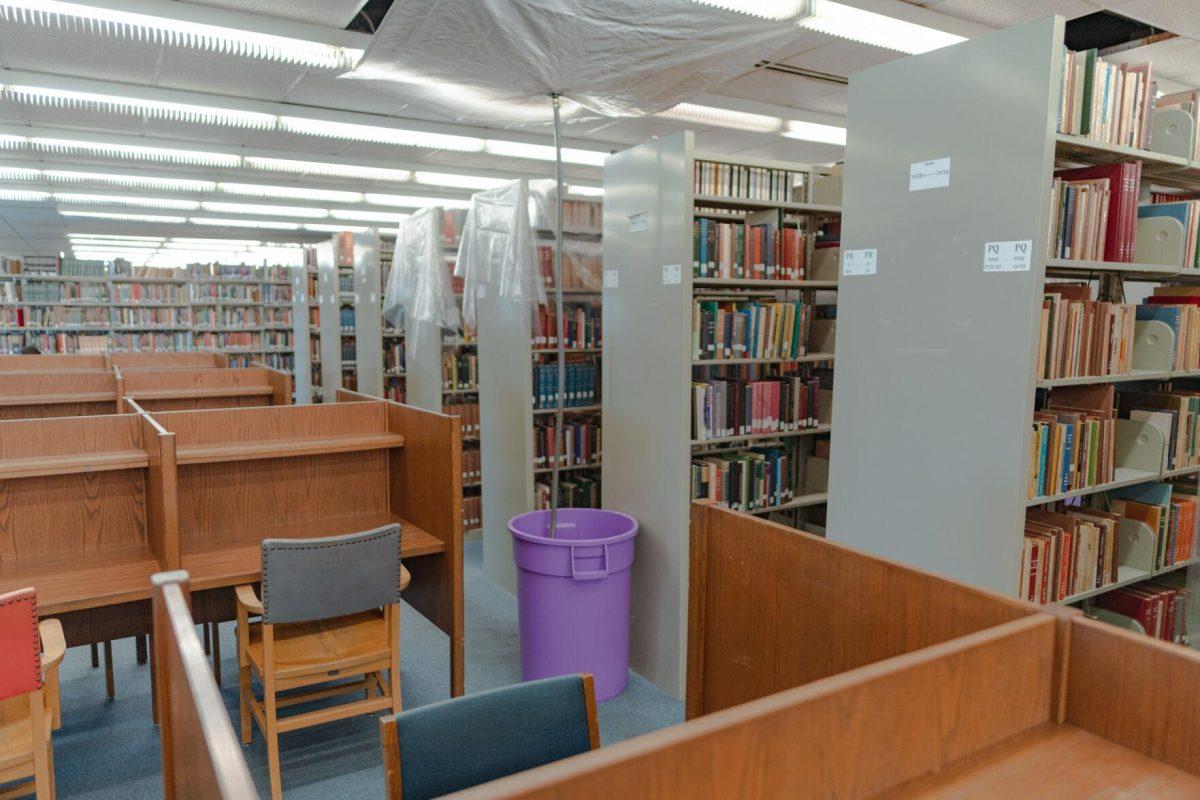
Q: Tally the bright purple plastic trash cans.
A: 1